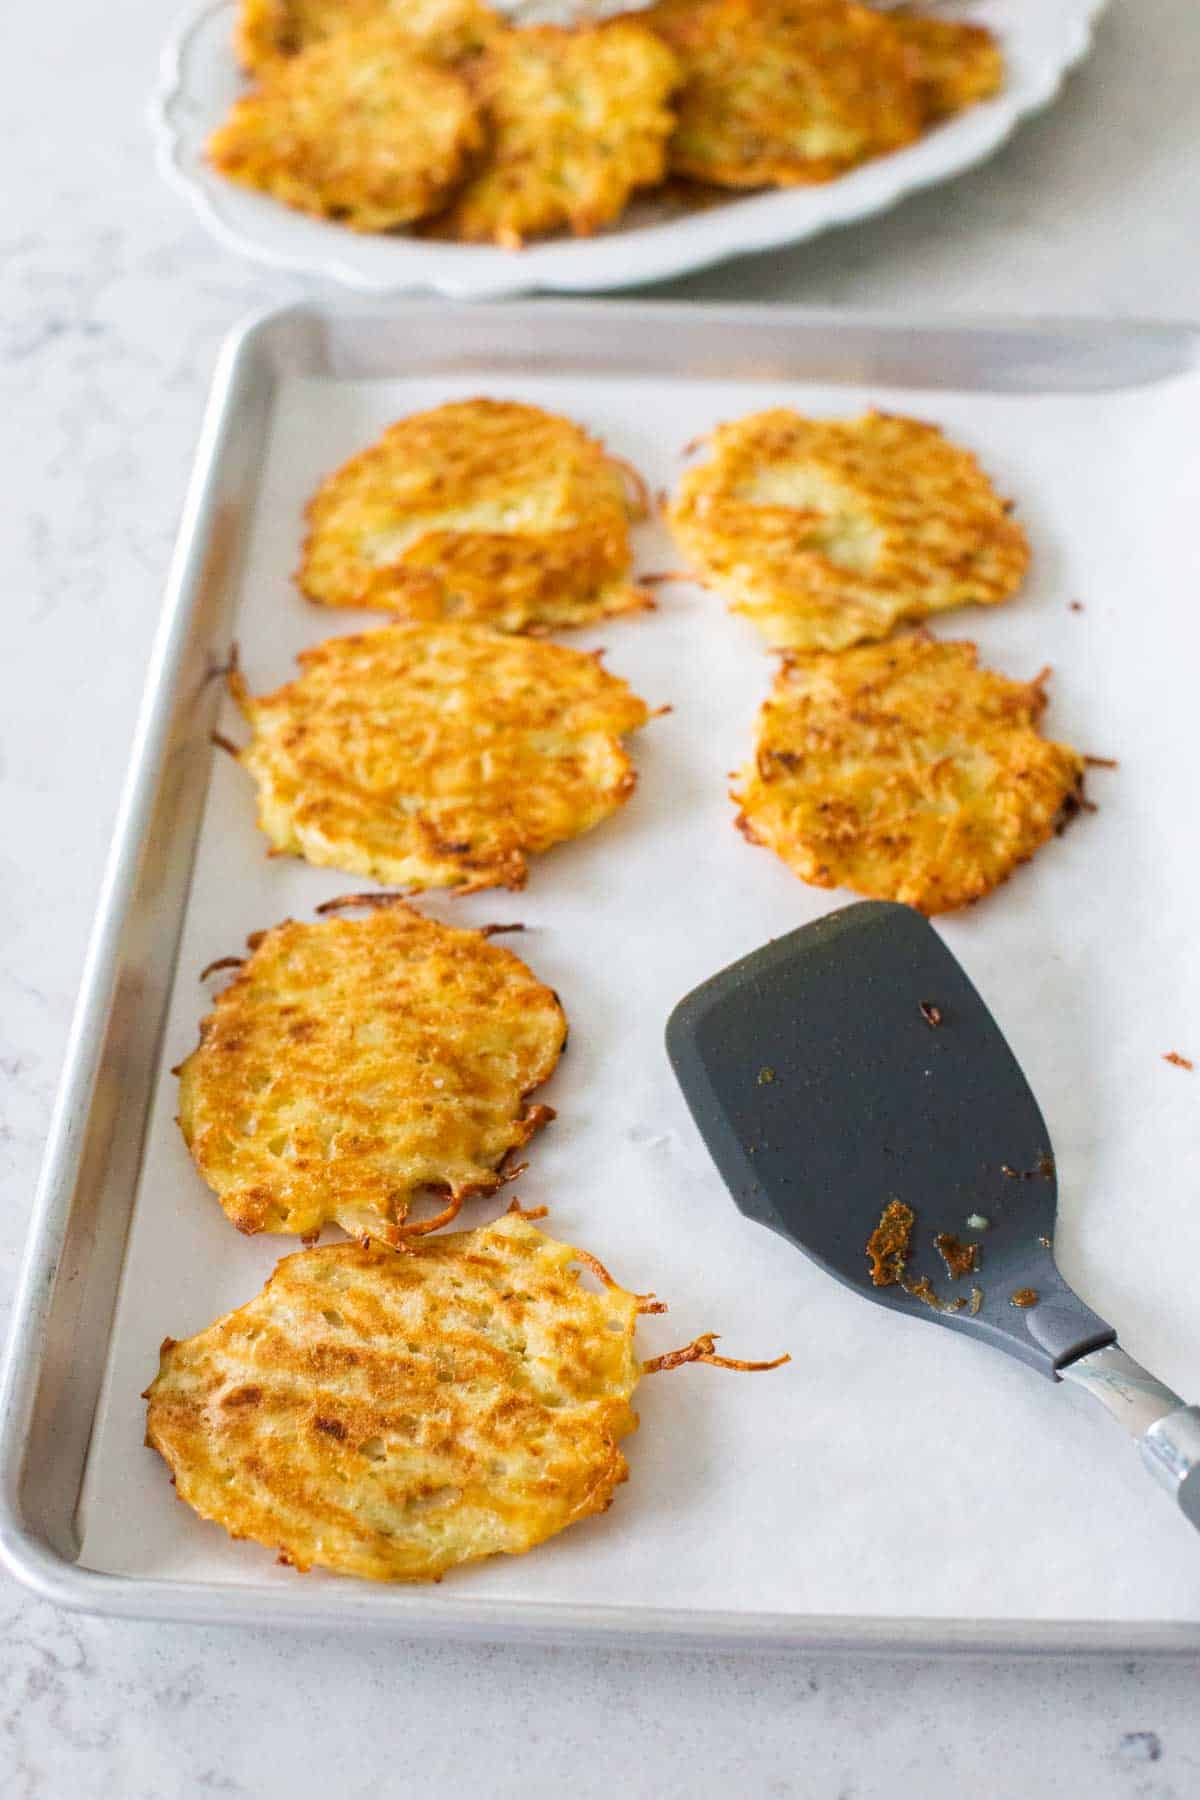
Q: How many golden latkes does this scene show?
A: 11